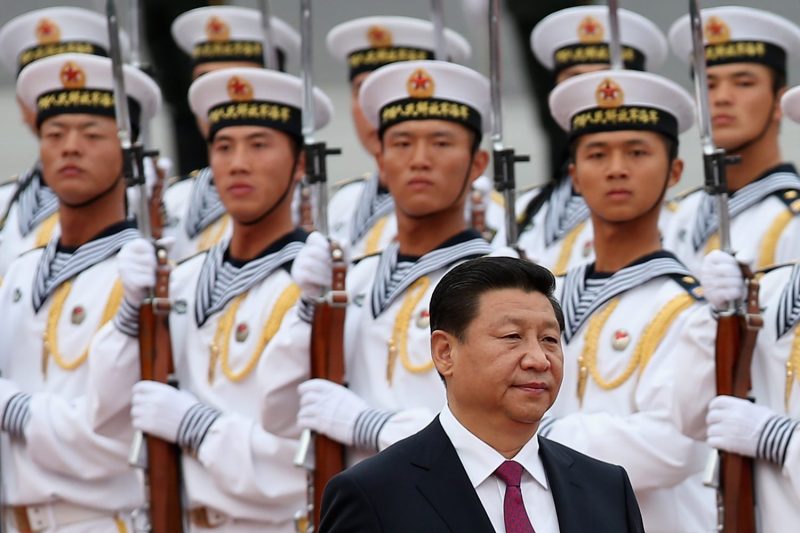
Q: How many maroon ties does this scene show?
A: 1